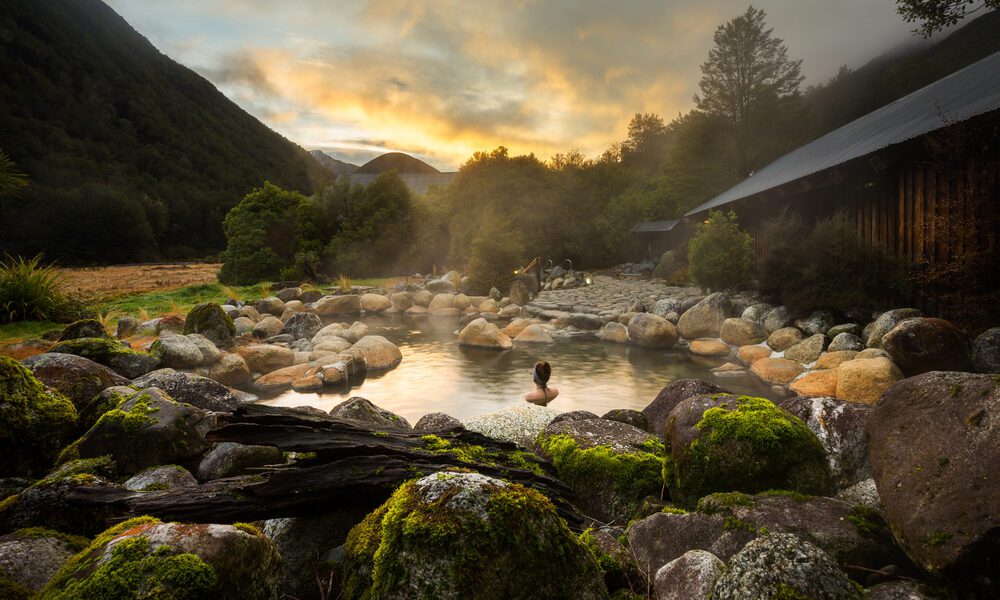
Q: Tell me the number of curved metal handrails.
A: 2